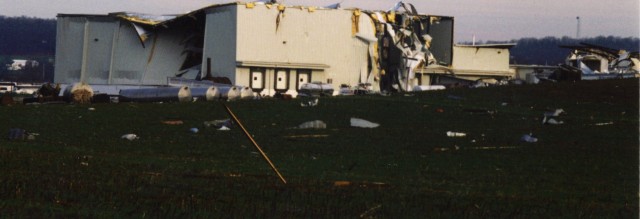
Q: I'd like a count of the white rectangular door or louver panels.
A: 3